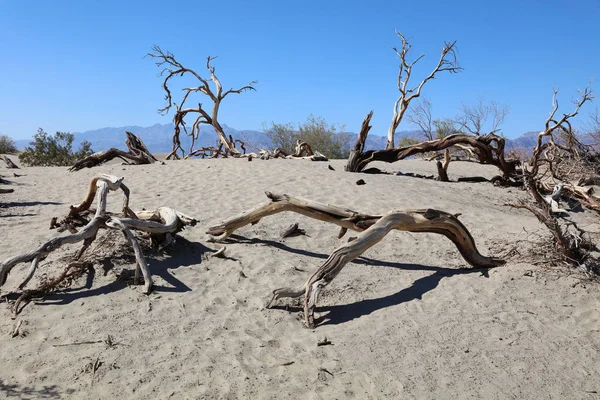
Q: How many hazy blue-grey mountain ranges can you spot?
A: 1